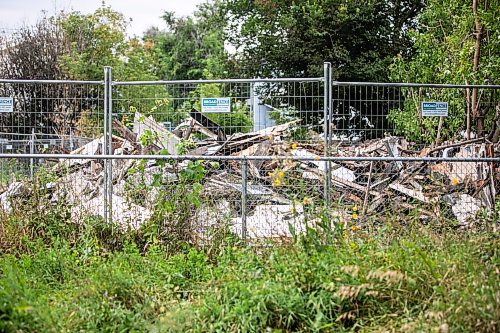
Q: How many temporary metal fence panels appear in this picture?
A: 3